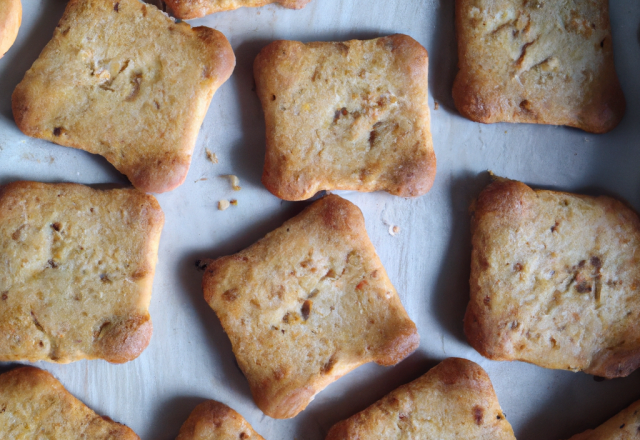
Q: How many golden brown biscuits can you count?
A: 12